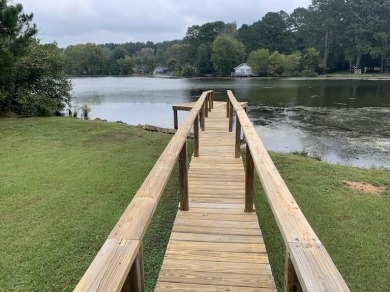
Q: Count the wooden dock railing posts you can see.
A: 12